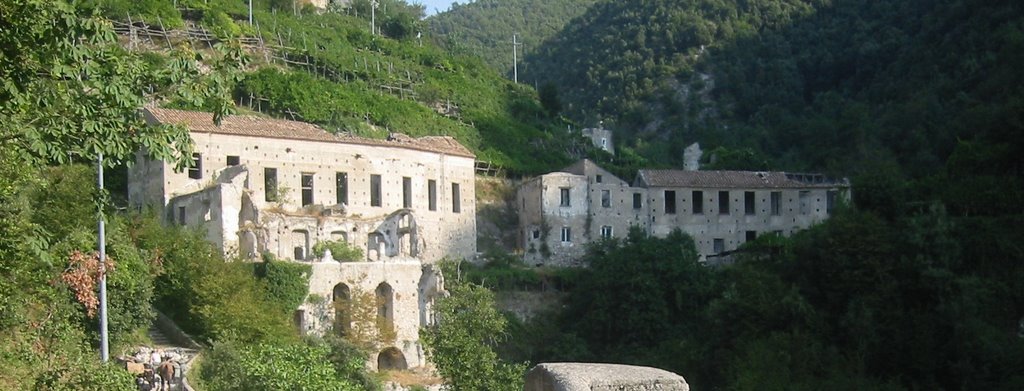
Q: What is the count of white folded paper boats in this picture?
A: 0